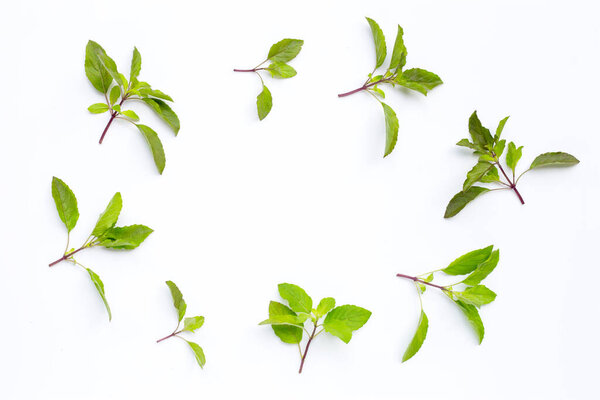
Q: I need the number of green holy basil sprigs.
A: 8